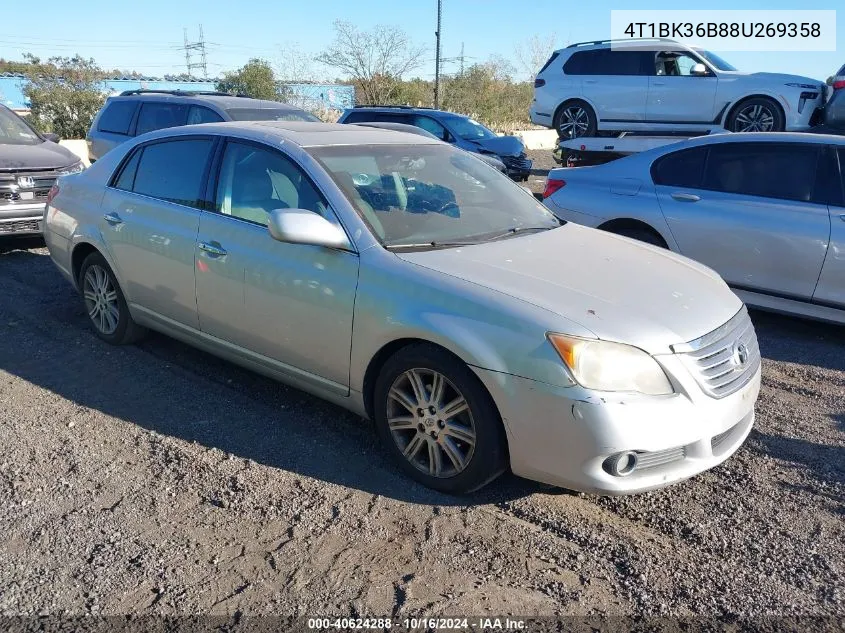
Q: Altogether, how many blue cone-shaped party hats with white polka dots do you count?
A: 0